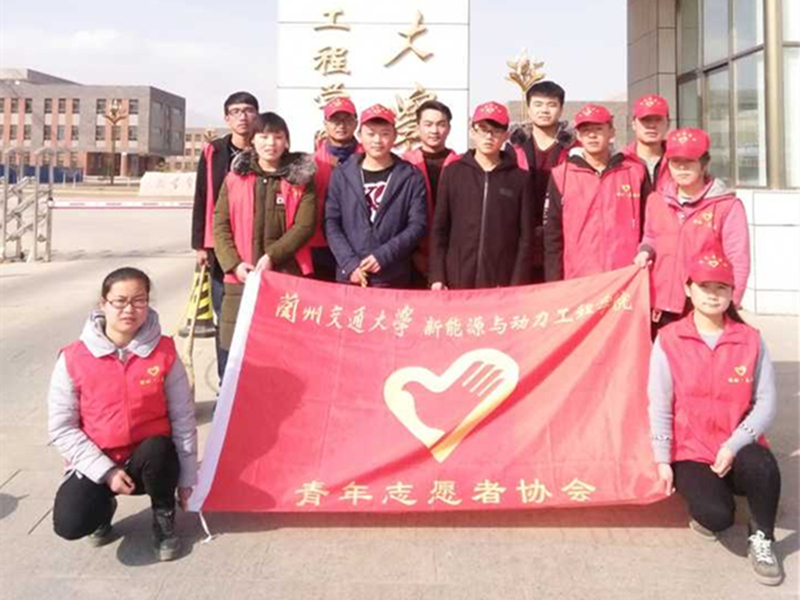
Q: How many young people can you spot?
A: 12